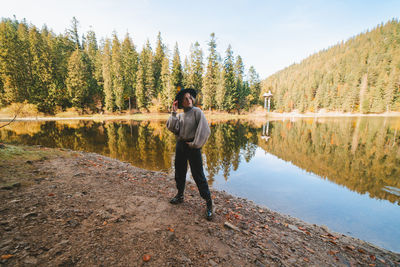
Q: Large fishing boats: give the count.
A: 0